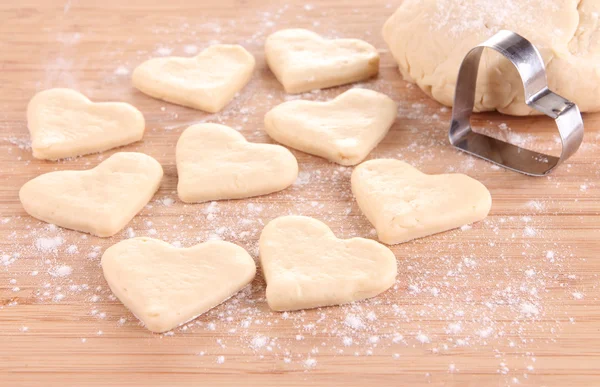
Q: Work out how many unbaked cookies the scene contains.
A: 9